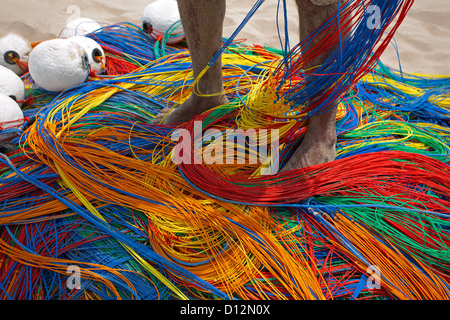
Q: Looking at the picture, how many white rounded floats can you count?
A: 7